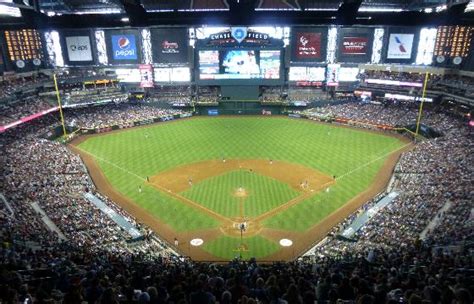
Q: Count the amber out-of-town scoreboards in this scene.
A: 2